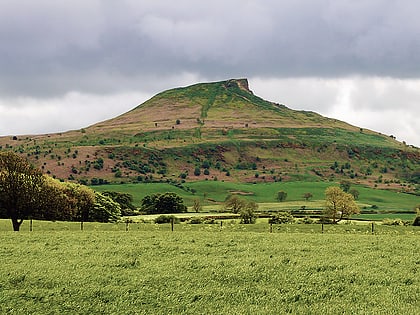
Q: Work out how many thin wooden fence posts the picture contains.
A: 8